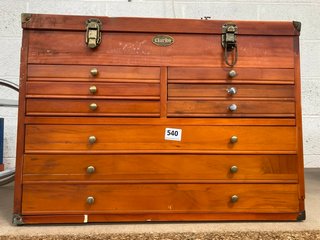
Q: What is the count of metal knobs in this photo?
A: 12